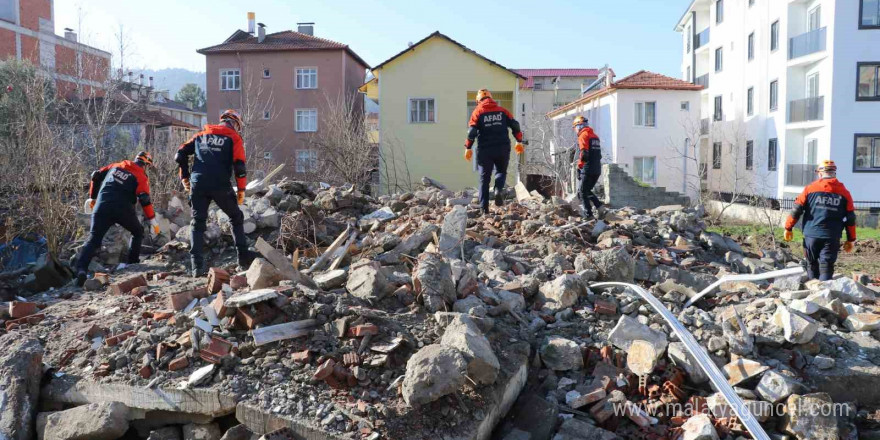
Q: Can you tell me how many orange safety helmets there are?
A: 5